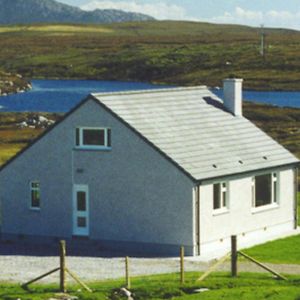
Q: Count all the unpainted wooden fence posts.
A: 4